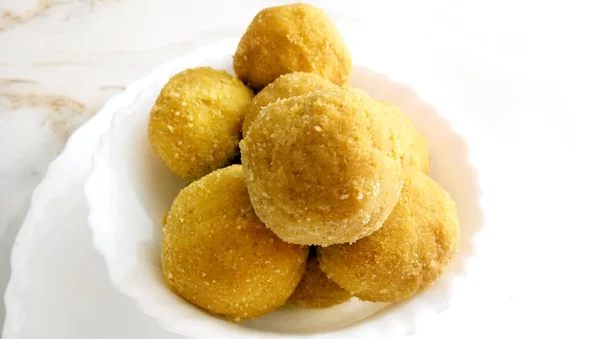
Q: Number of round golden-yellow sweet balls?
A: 8